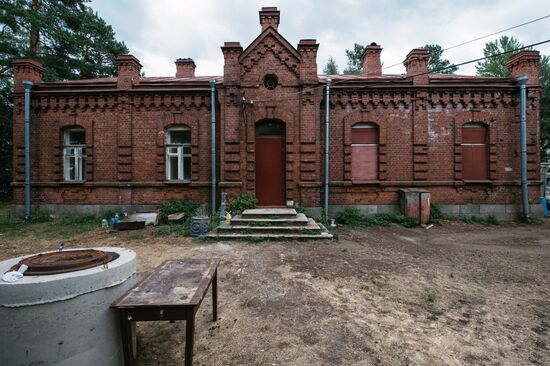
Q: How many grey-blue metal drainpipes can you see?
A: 4